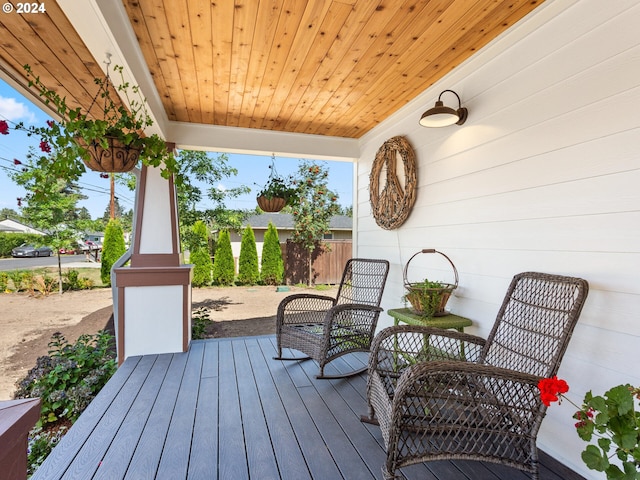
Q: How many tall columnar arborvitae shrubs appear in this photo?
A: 5